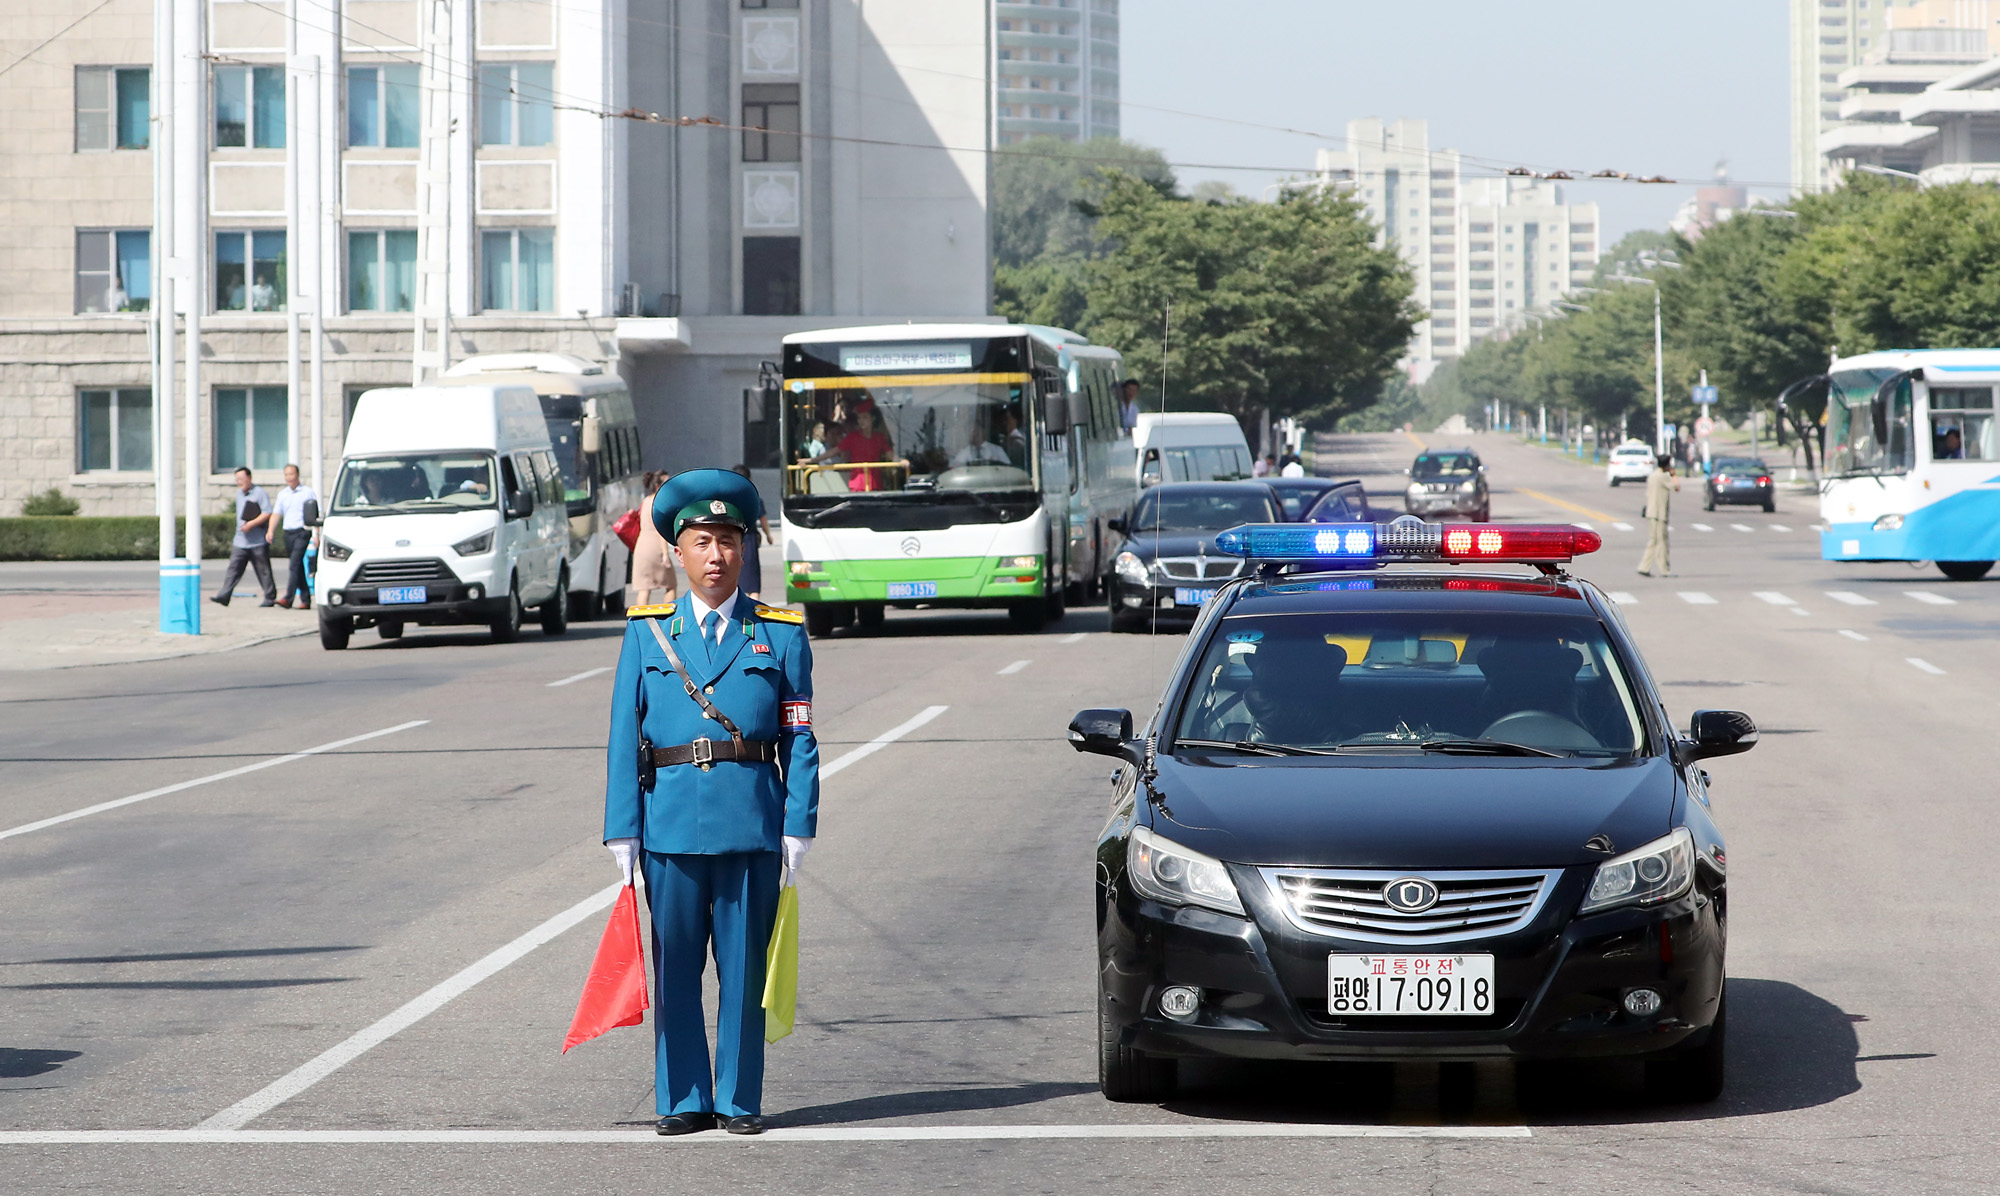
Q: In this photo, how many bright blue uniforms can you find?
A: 1